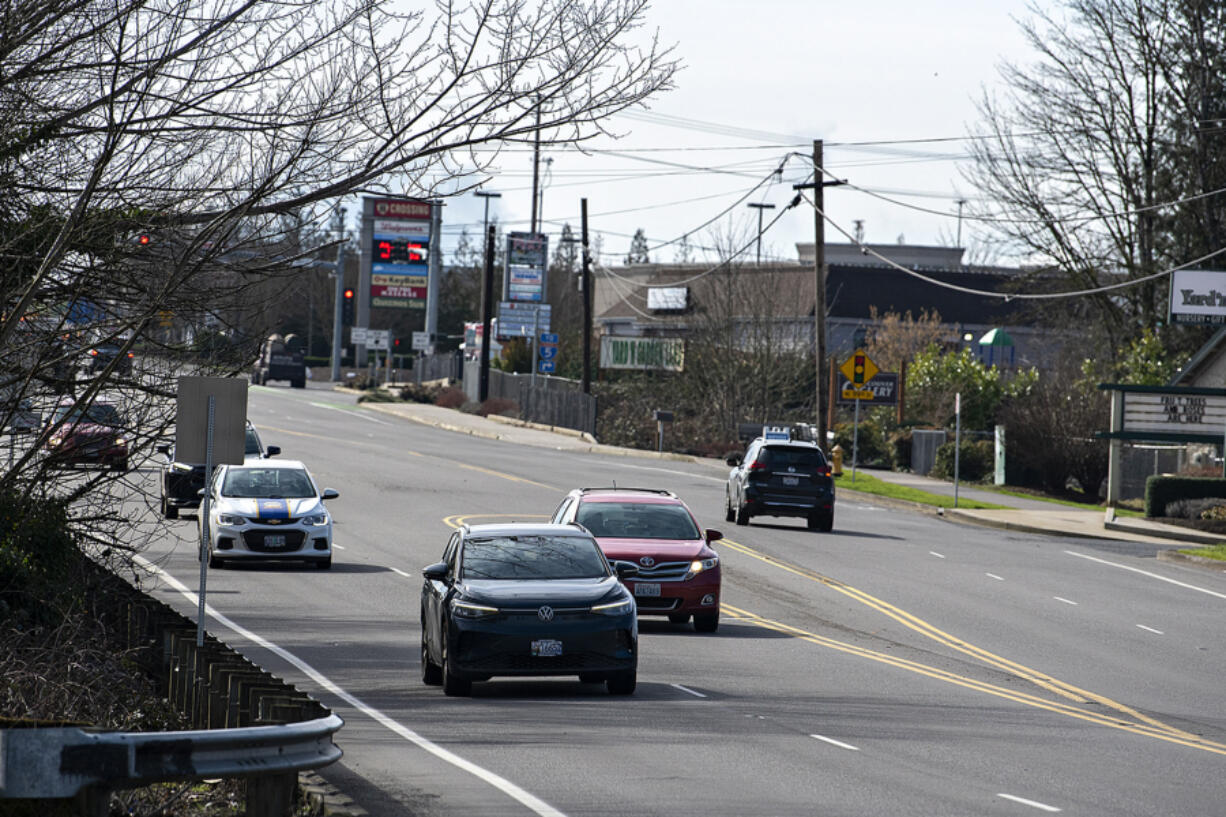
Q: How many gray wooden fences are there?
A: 1